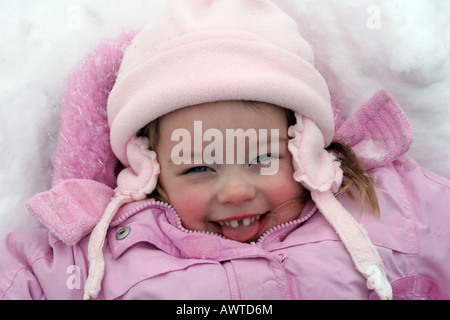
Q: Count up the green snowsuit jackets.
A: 0